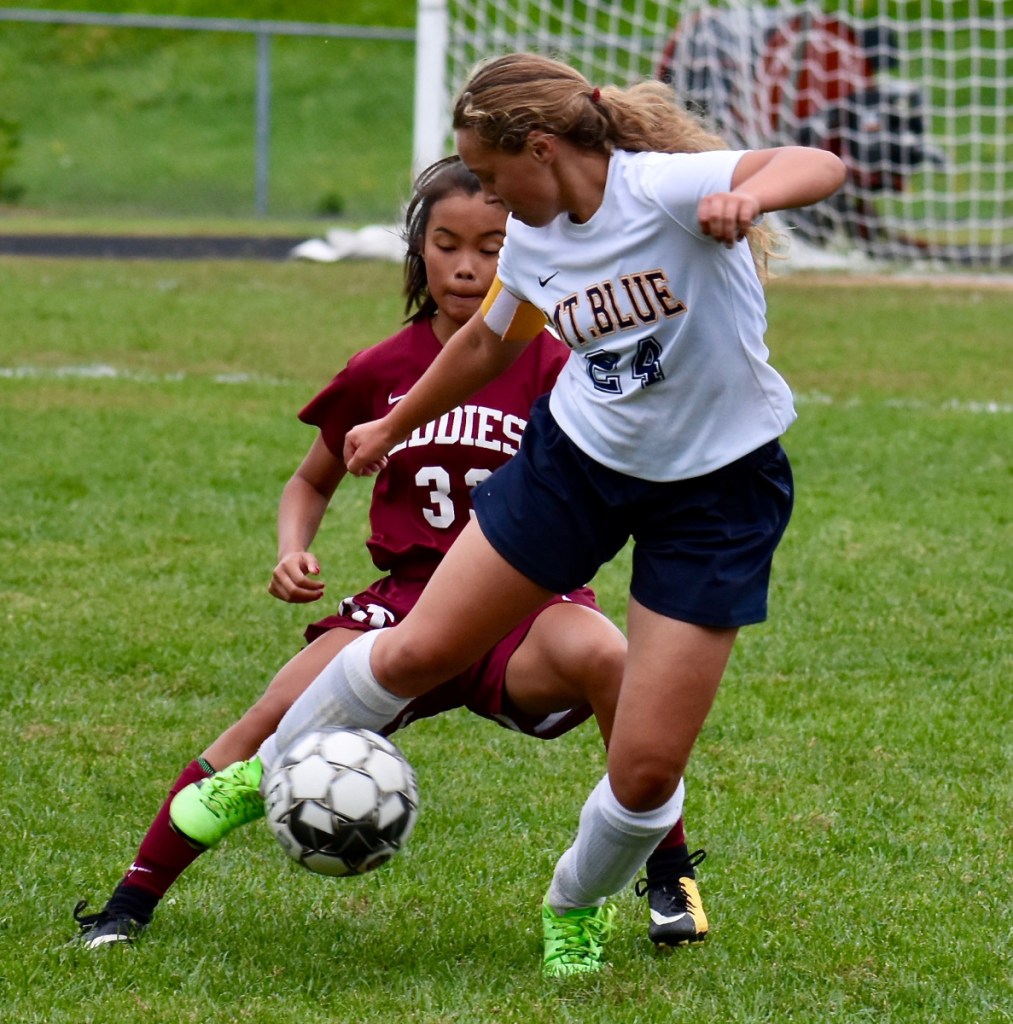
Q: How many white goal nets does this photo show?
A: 1